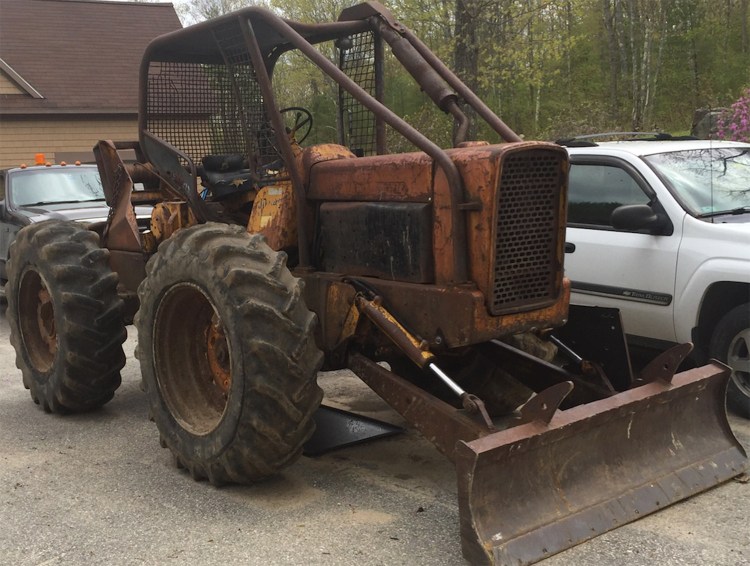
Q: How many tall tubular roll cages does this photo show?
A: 1